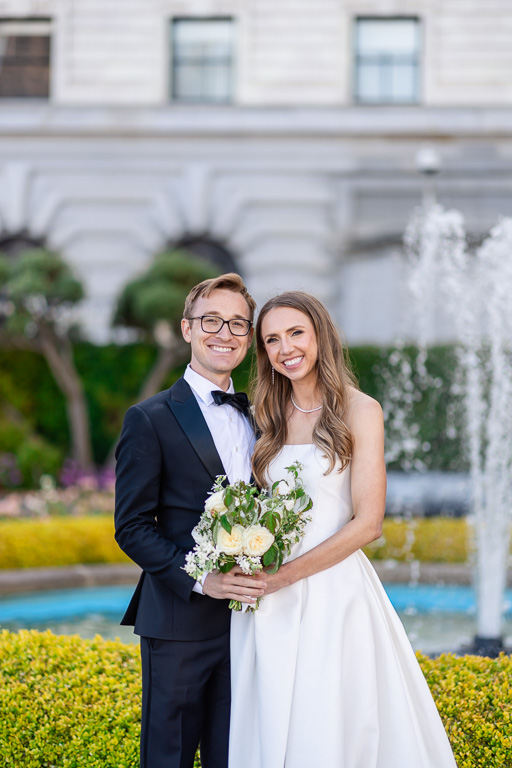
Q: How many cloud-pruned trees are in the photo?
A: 2